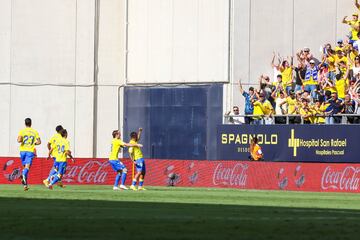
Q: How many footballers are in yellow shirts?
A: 5